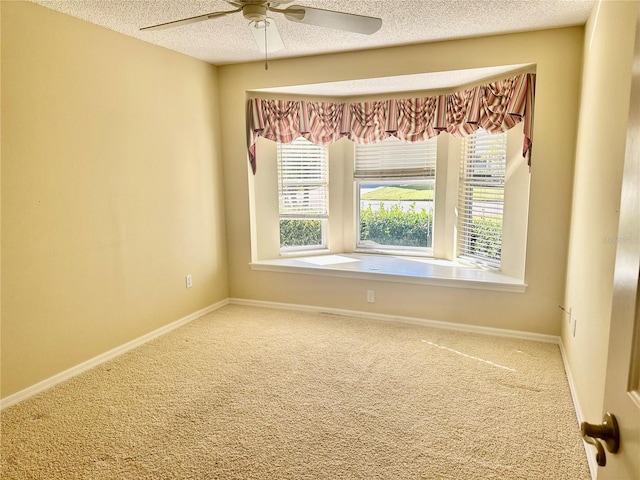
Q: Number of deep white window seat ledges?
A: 1